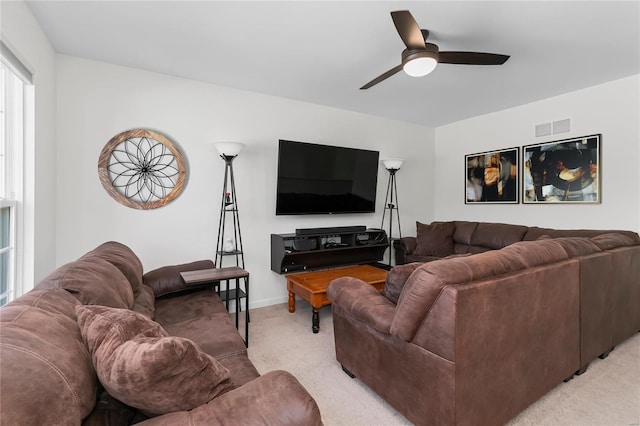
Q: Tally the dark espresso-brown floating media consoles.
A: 1